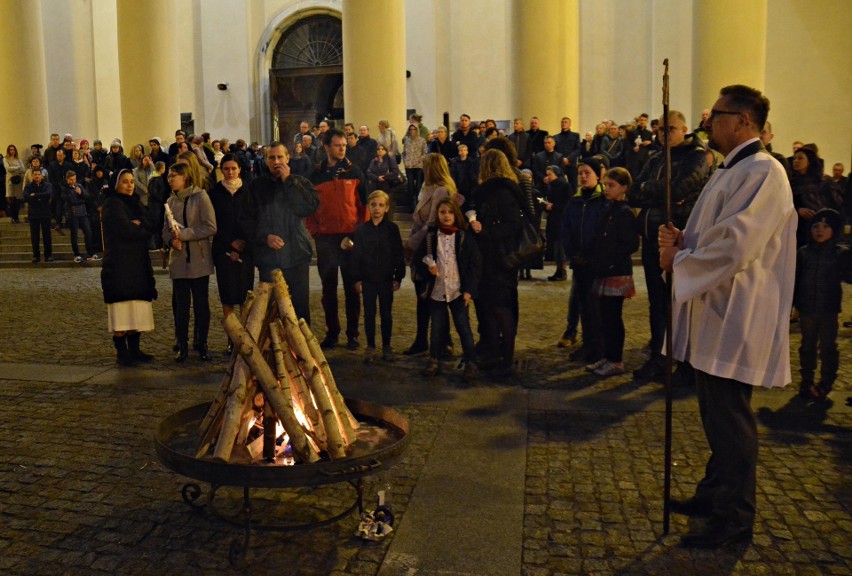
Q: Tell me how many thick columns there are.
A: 5